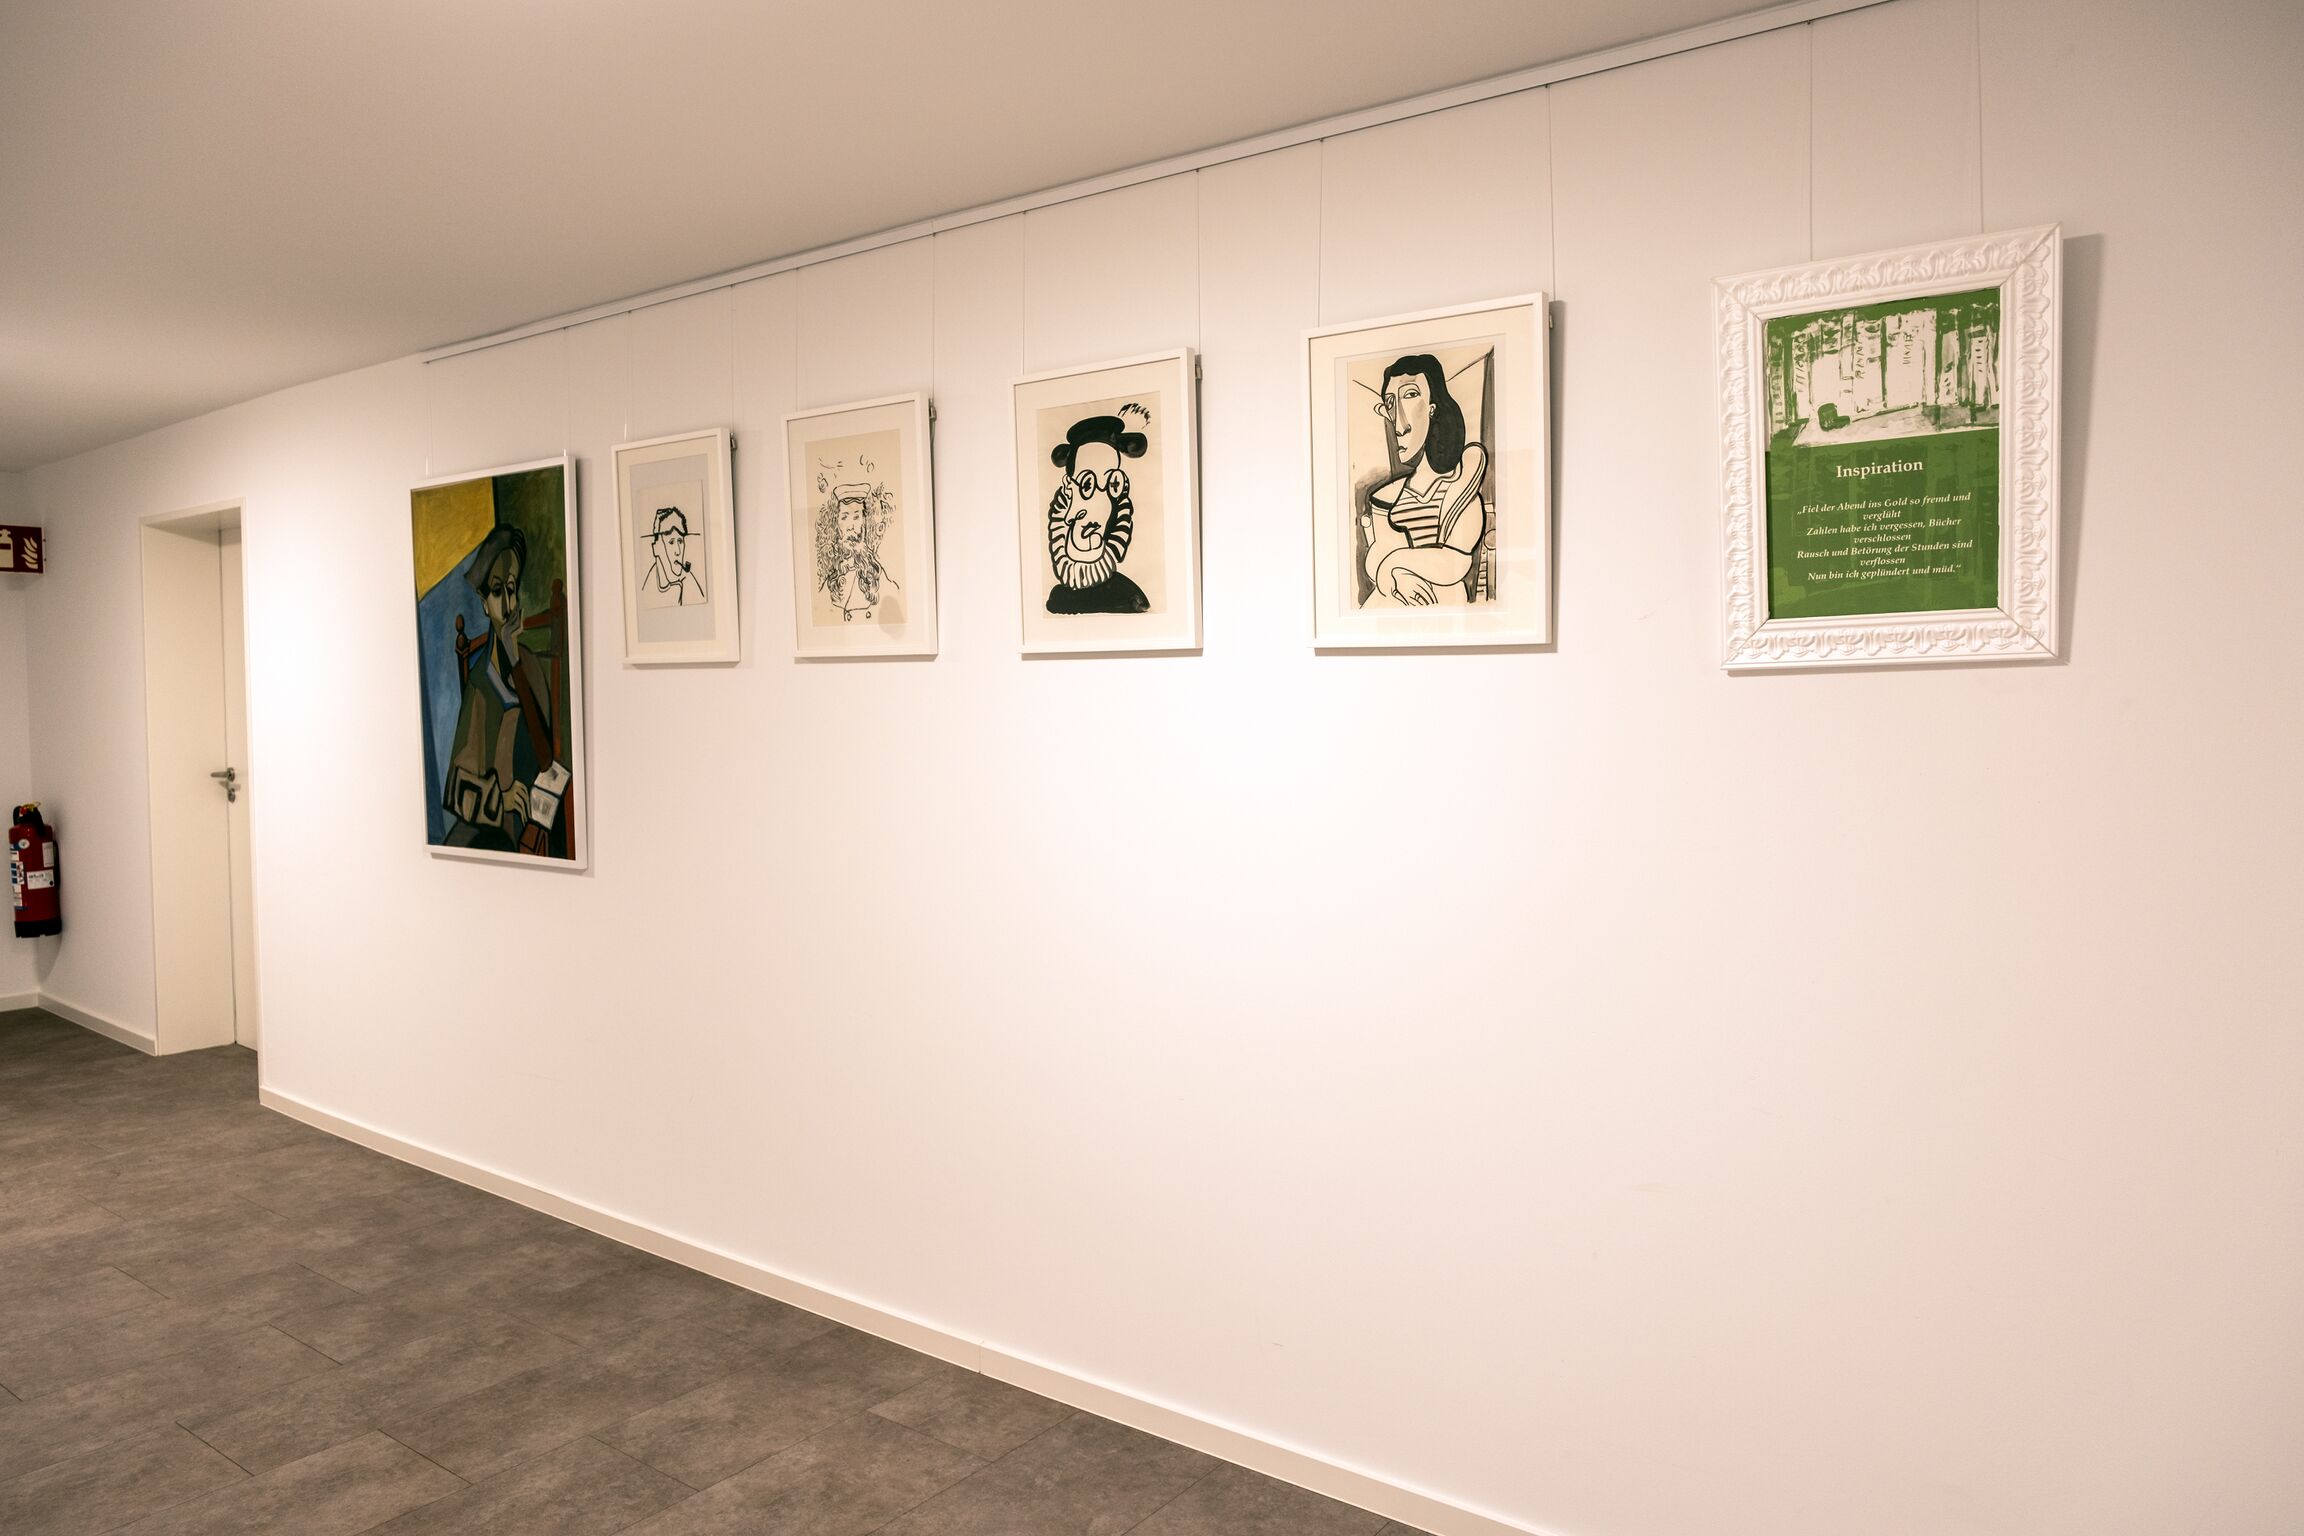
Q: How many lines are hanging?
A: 12